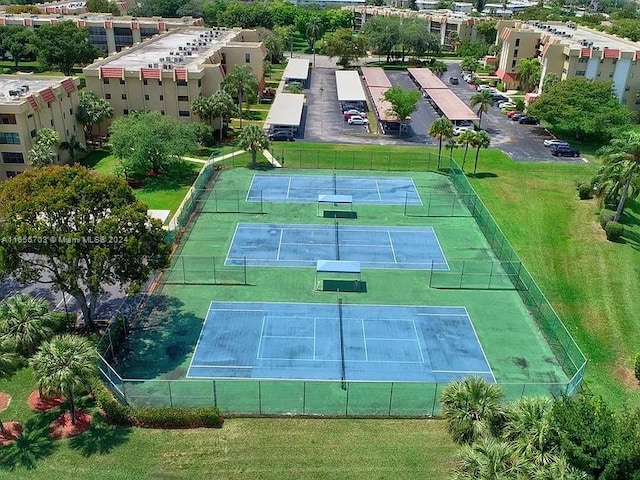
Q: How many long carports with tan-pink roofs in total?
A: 2